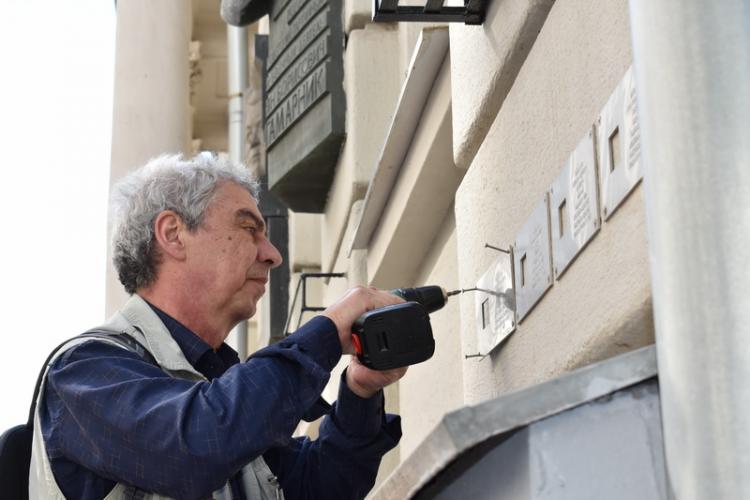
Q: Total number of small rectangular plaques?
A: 4